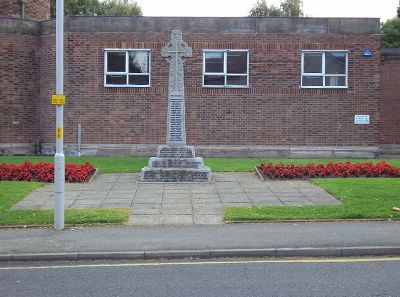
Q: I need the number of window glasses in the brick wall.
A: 12